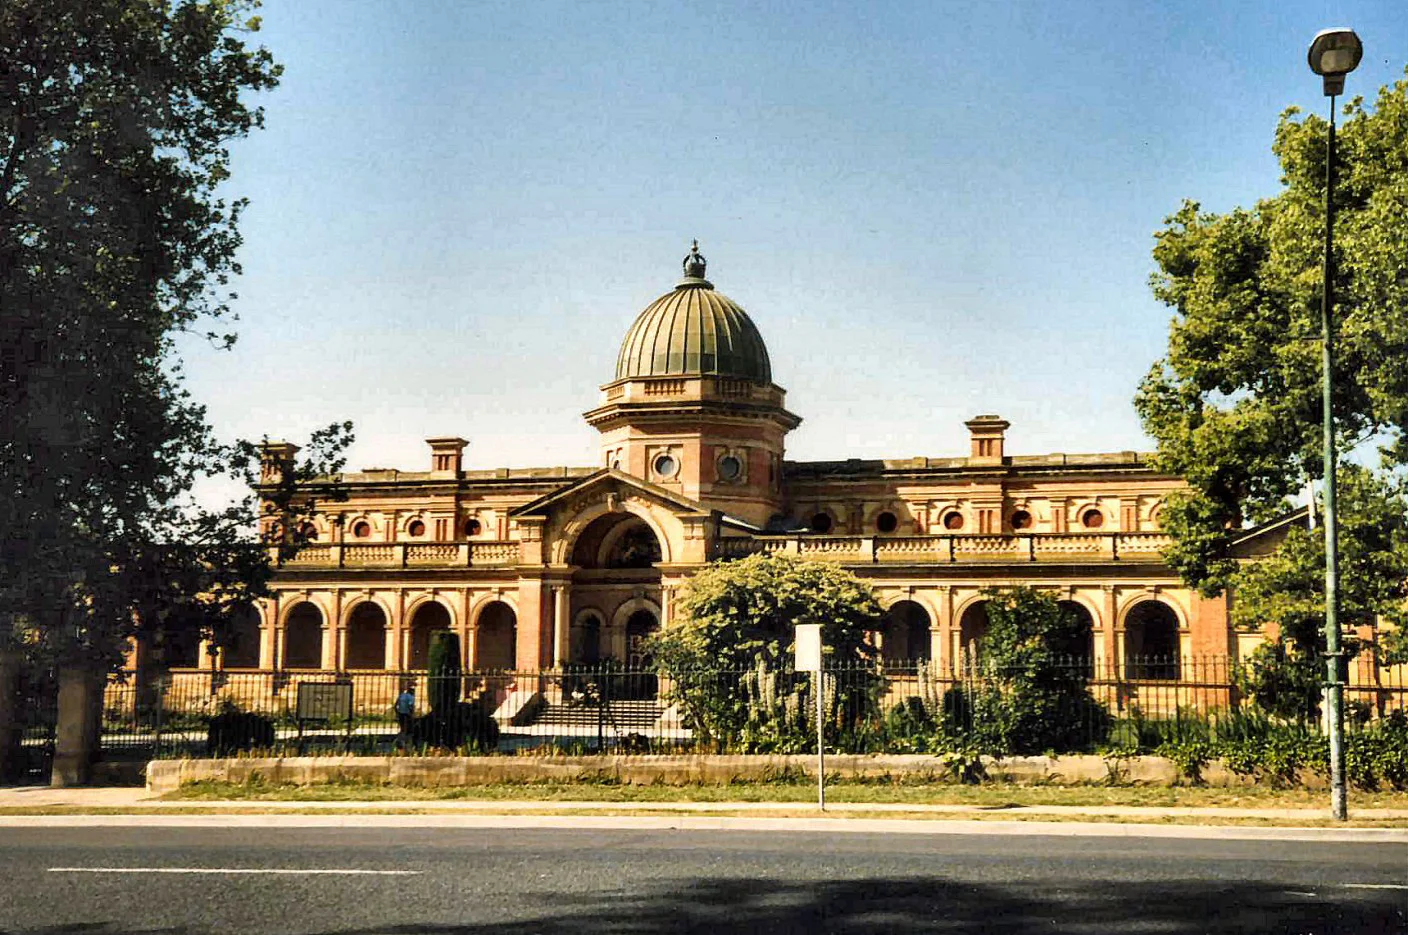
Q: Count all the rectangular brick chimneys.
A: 3